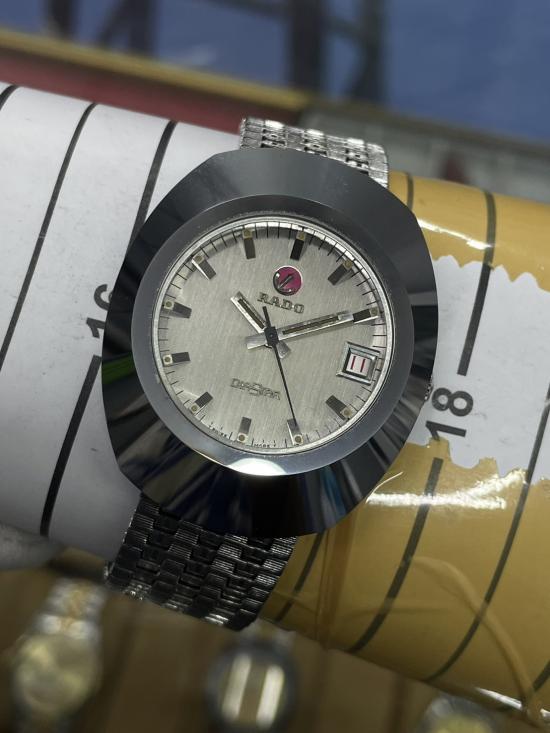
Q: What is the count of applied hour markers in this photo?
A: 11